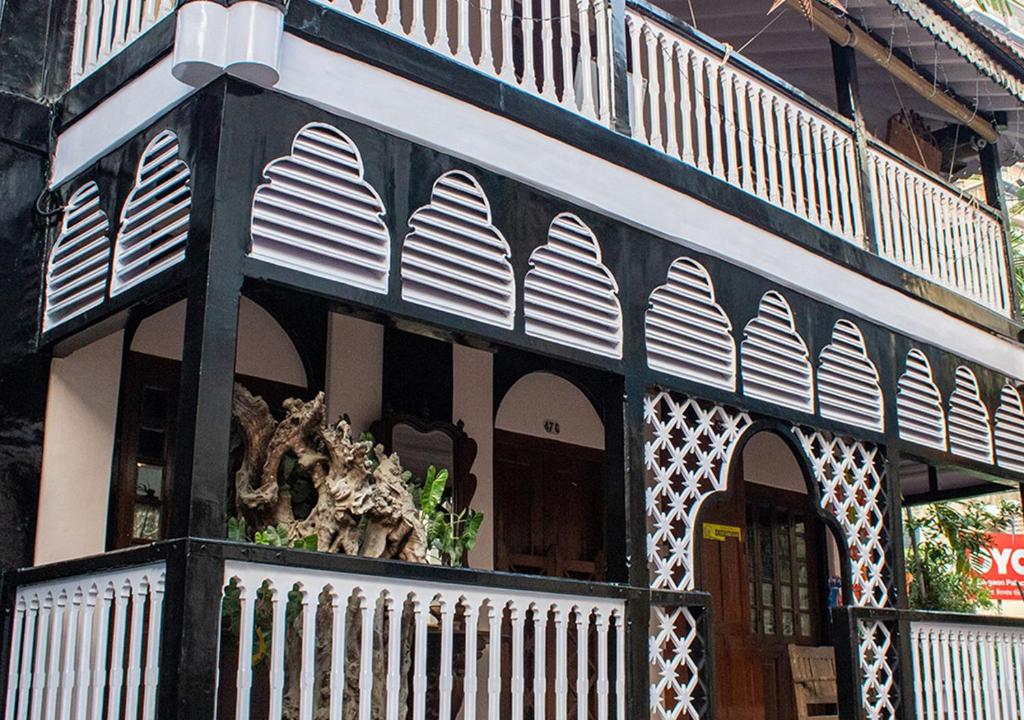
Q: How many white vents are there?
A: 11